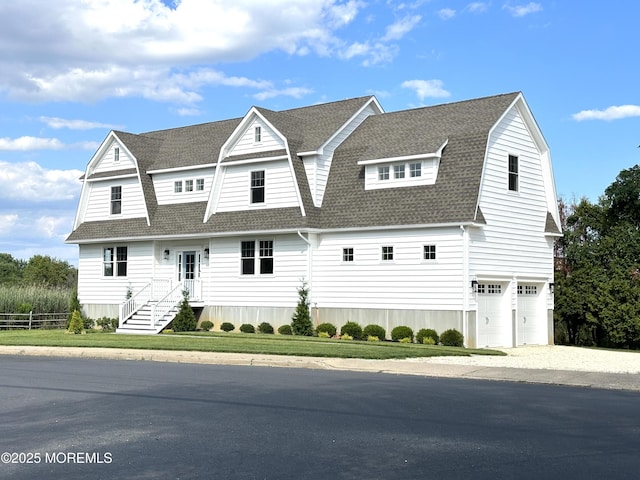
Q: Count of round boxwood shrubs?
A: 11